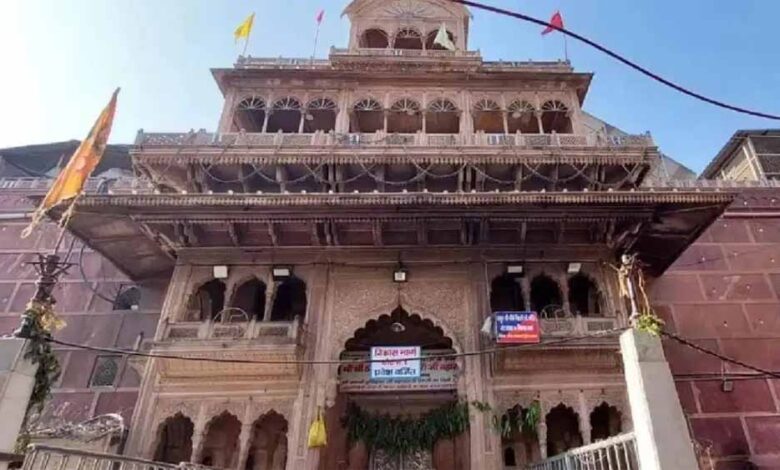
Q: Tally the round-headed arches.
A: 12